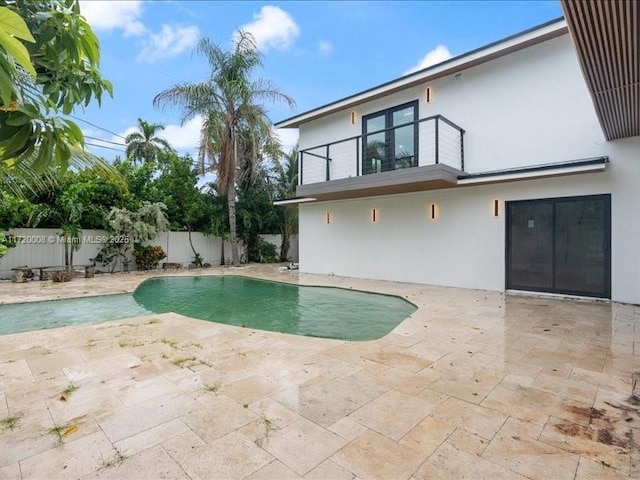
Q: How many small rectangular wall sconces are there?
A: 6